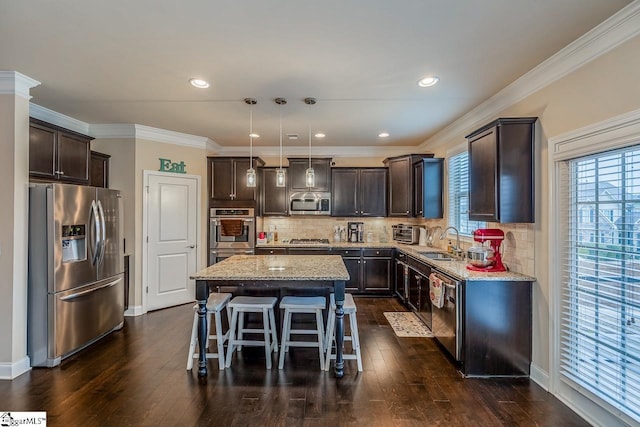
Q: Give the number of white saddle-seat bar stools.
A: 4